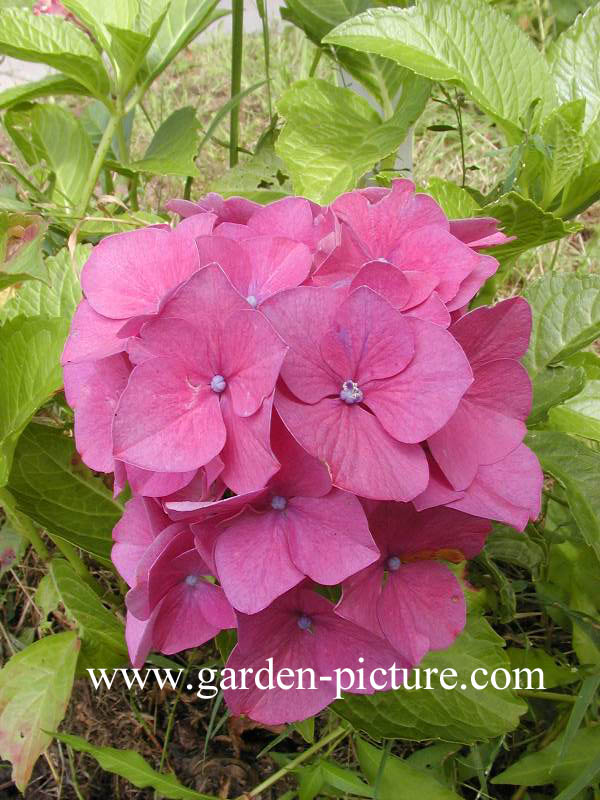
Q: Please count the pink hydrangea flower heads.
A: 1